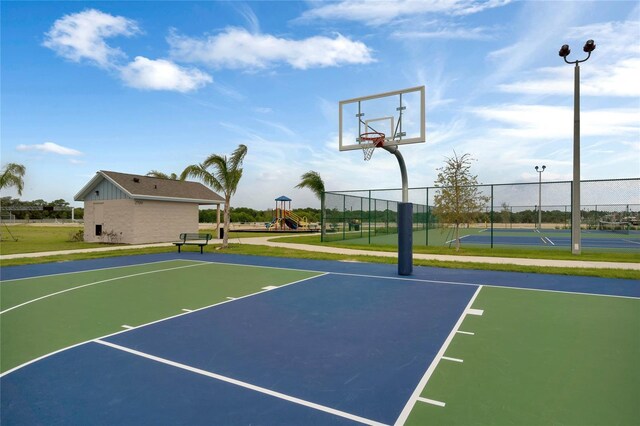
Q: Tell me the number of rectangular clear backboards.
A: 1